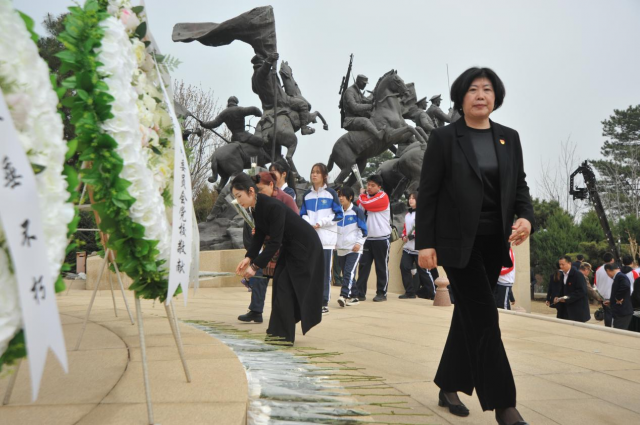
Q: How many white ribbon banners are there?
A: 2